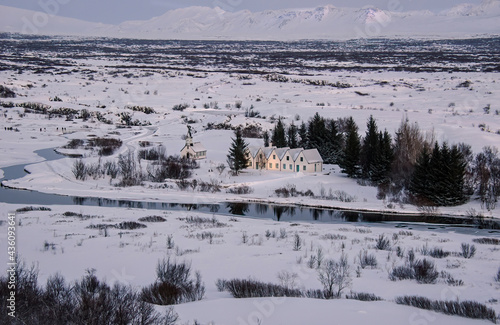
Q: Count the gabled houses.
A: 5